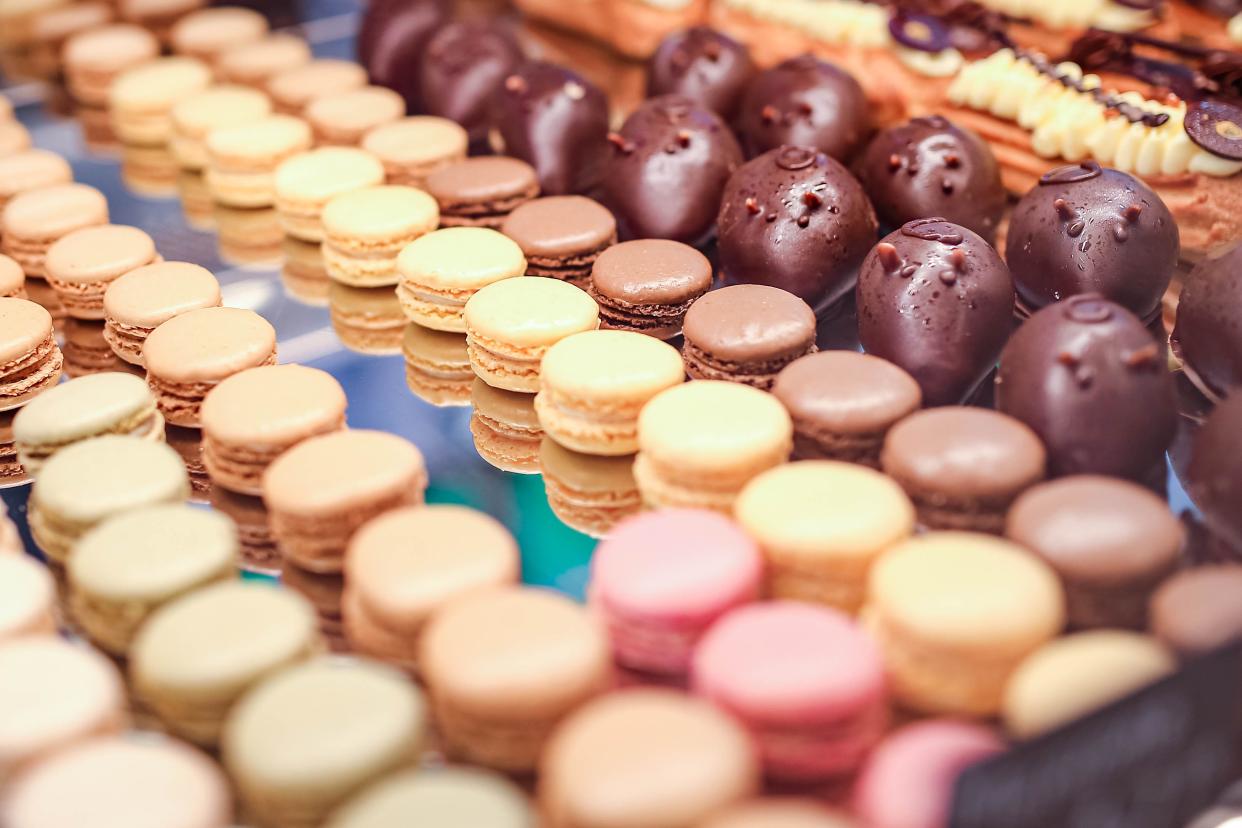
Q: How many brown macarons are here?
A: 8